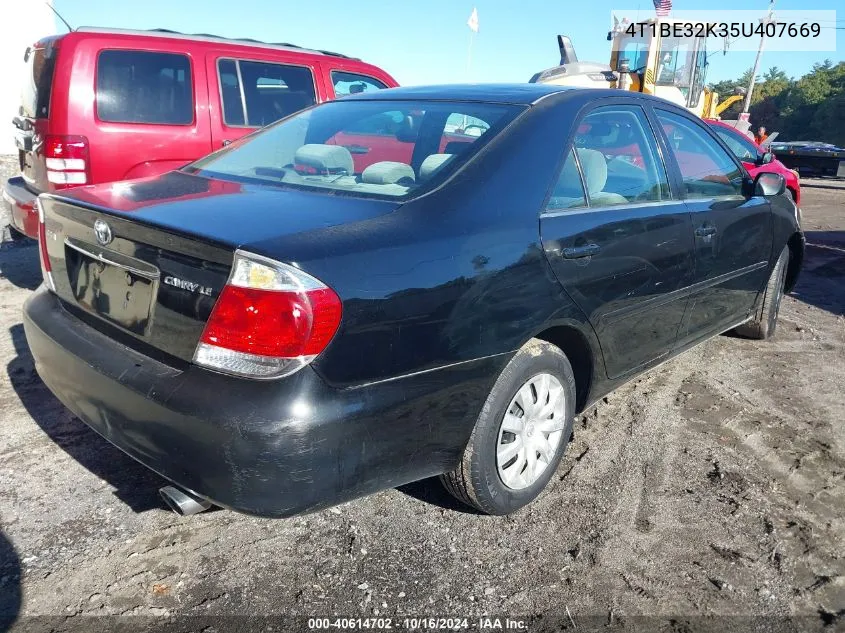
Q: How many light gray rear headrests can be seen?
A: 3